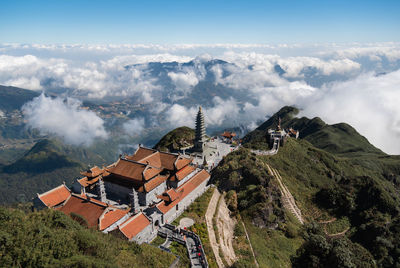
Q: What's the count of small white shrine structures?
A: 2